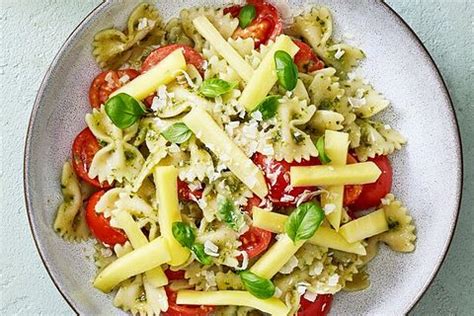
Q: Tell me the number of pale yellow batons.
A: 13